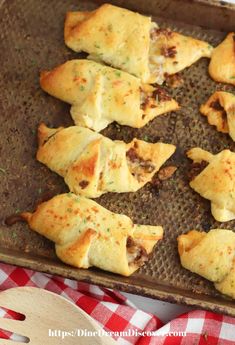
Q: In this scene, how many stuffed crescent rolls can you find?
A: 8